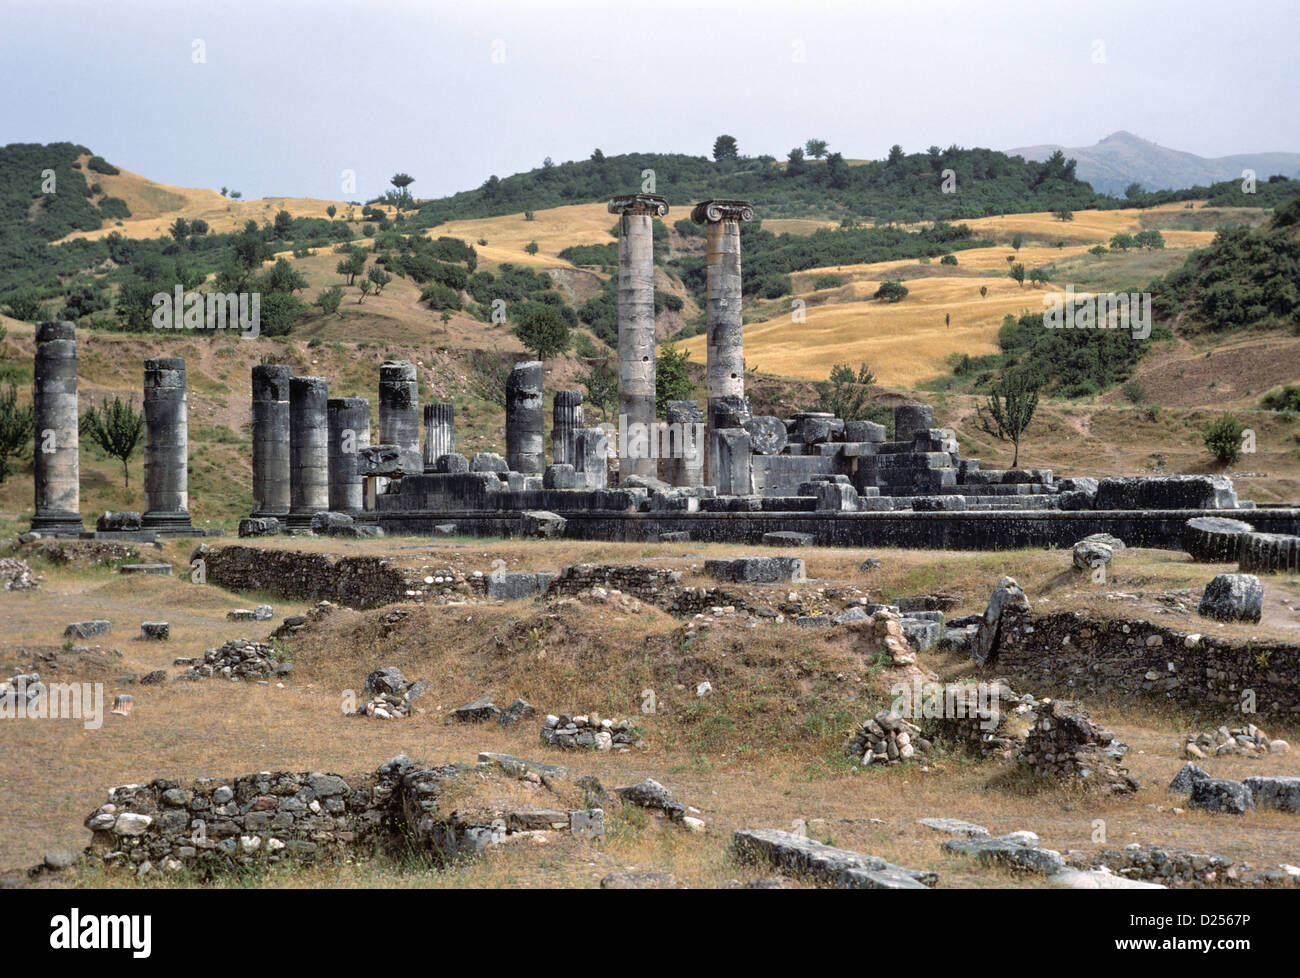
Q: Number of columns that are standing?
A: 11